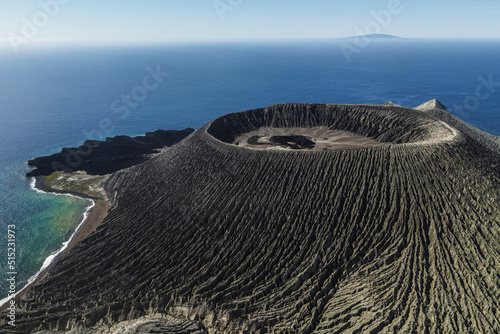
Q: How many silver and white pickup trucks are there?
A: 0